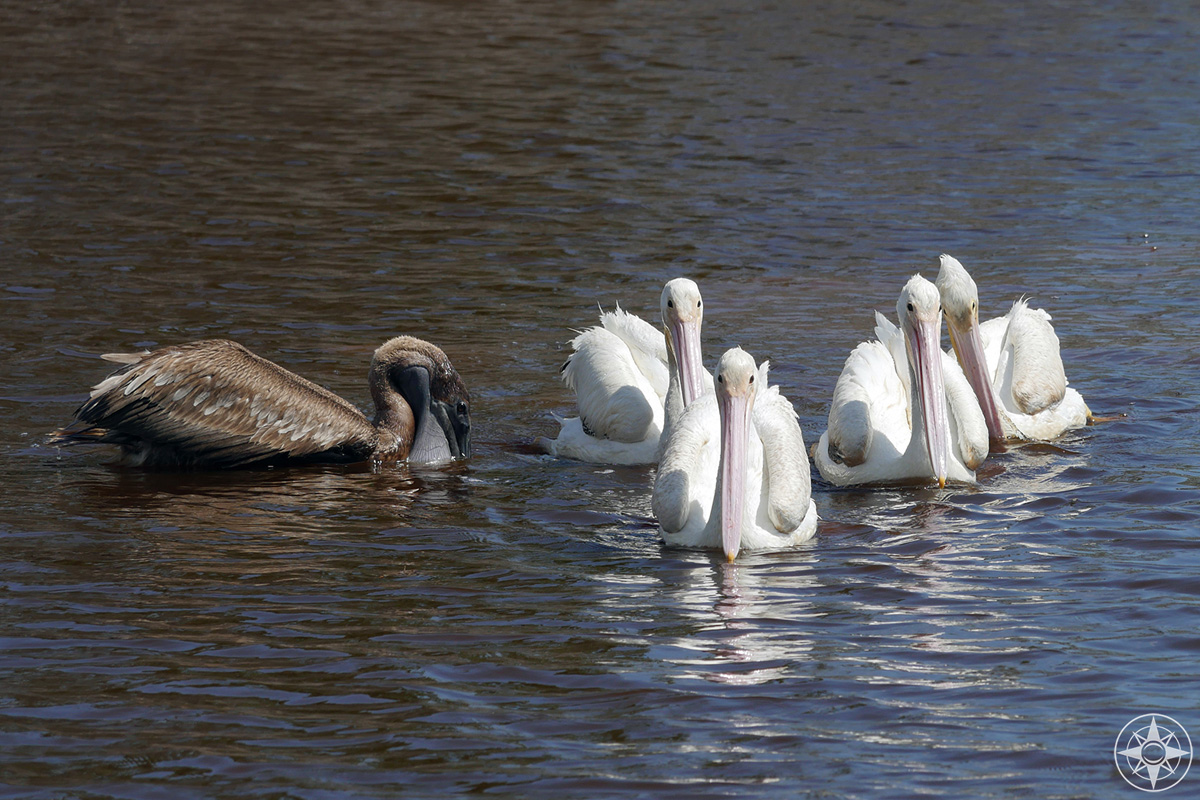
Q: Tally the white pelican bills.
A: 4